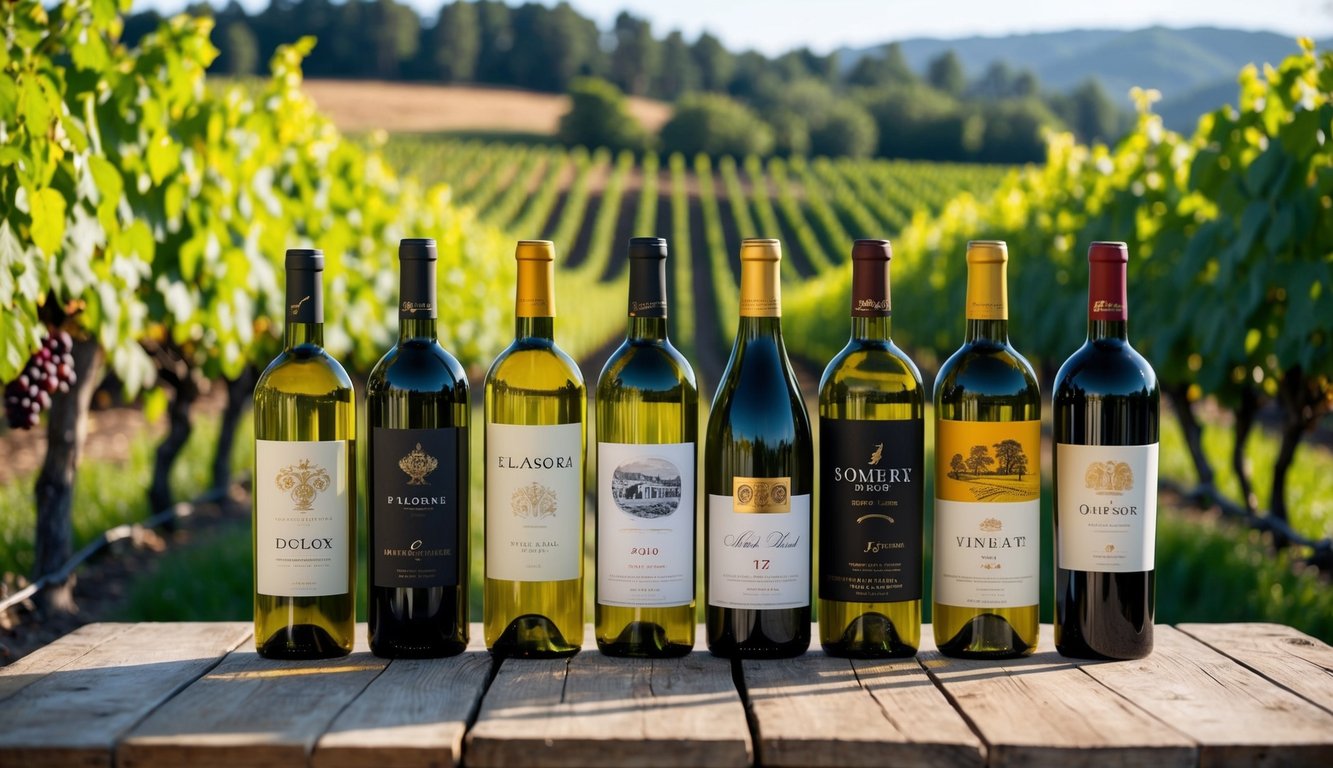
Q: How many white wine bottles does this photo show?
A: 5